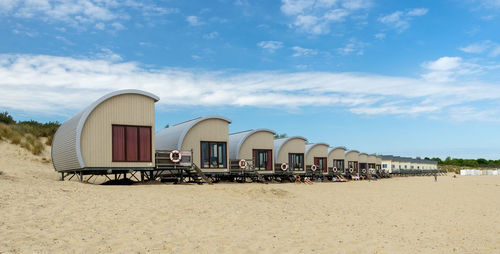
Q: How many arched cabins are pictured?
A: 10